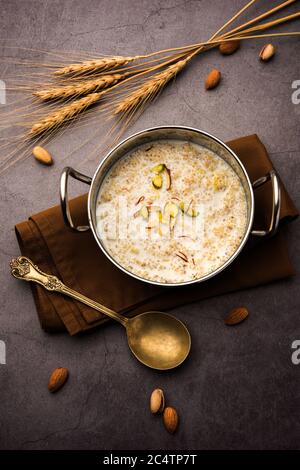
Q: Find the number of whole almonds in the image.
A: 6